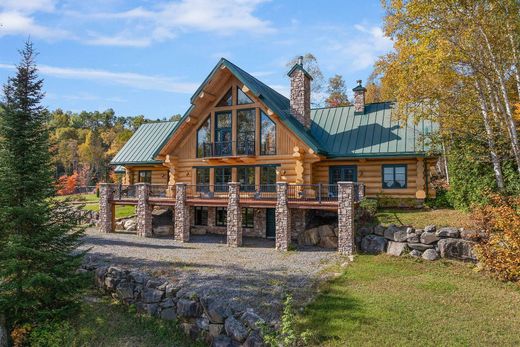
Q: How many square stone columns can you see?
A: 6